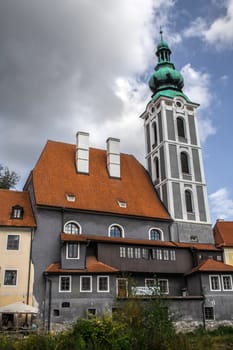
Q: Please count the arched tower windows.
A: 5